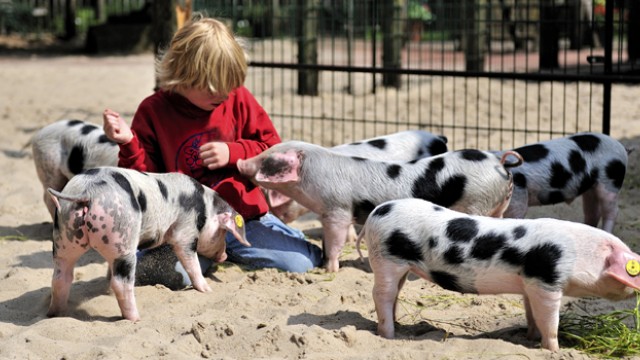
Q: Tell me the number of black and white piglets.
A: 6